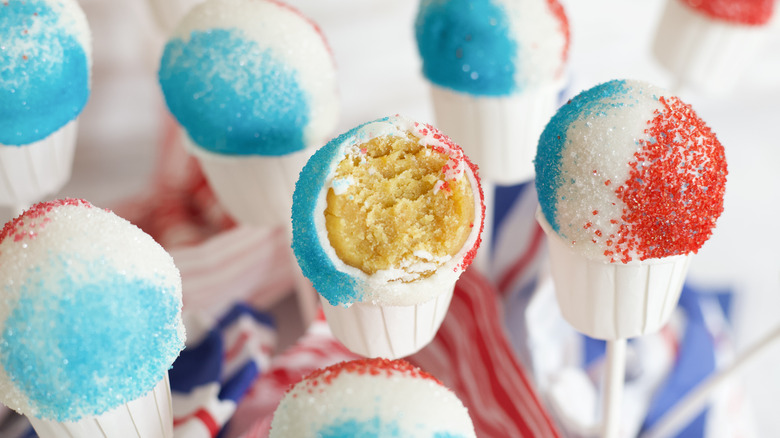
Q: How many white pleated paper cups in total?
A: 7